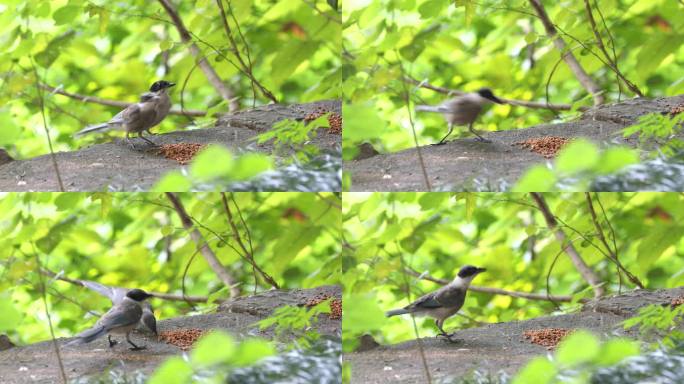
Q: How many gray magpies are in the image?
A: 6